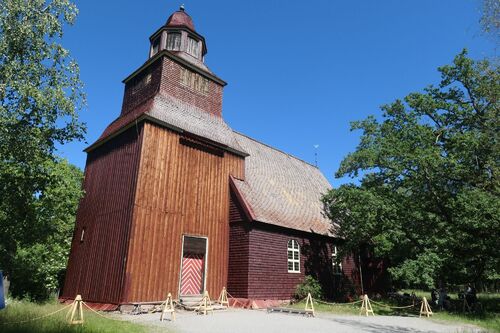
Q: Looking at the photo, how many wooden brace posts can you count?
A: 7